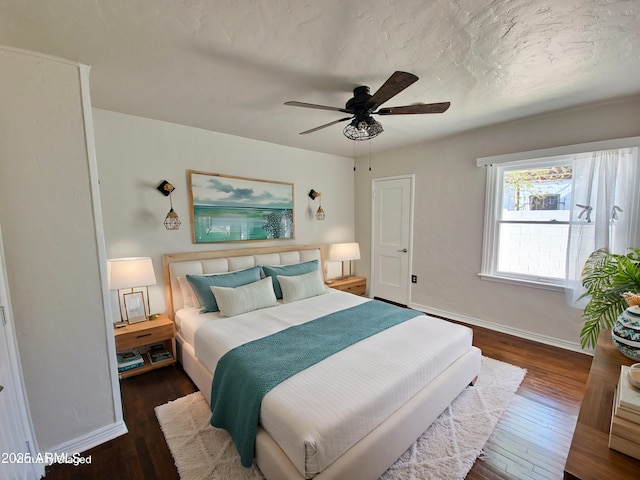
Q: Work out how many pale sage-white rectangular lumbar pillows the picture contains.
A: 2